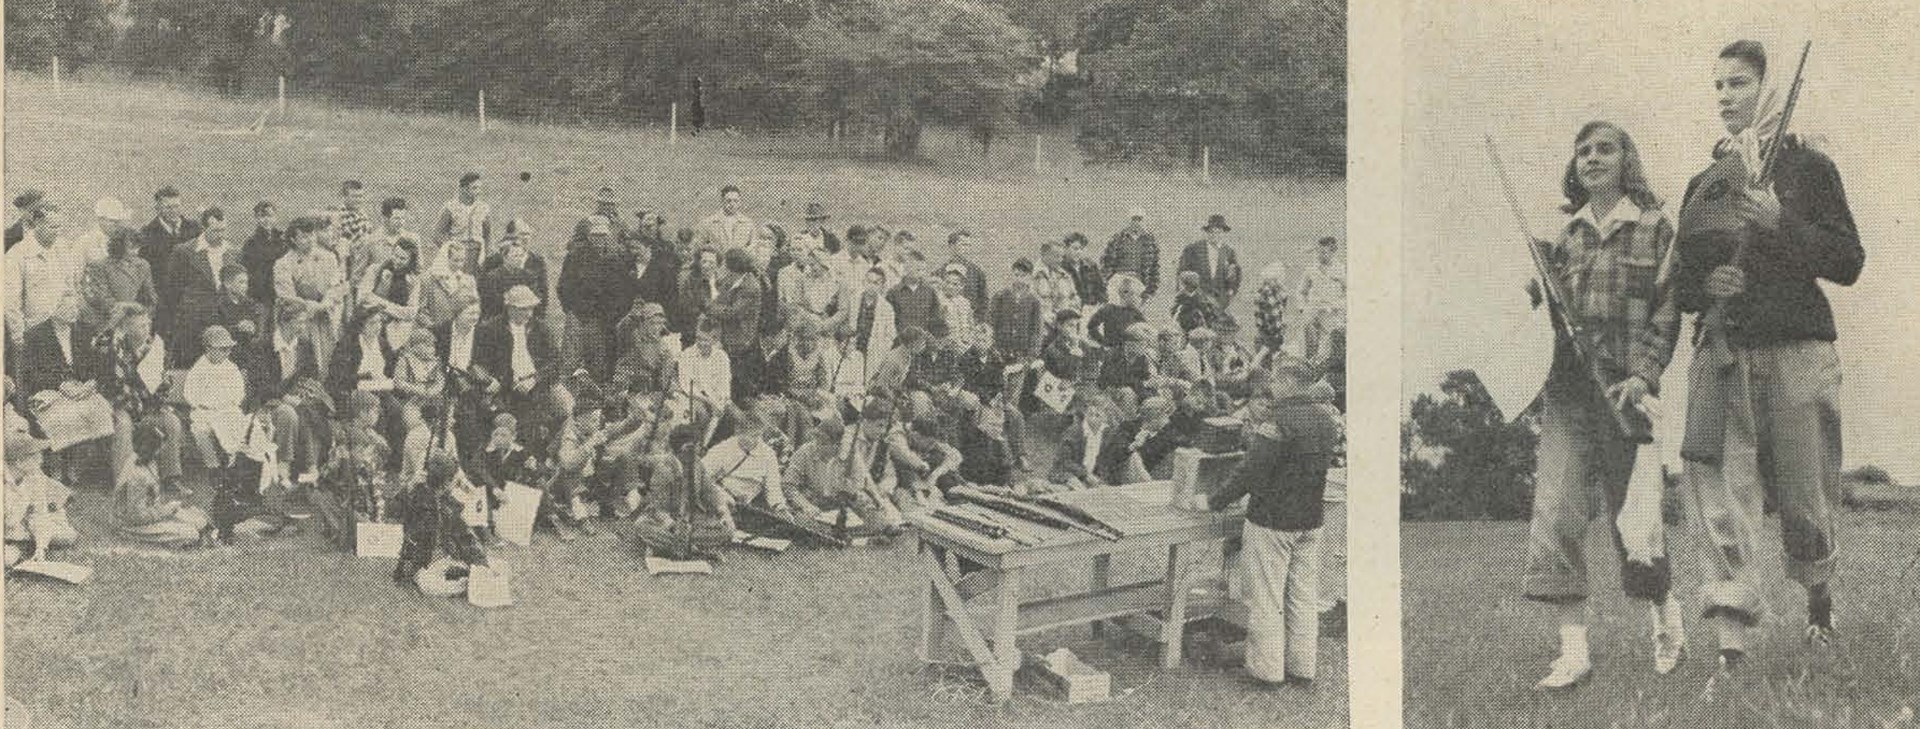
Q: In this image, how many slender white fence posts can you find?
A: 6